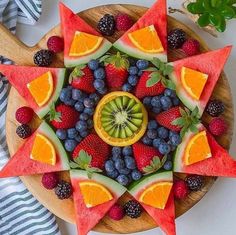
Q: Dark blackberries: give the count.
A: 8